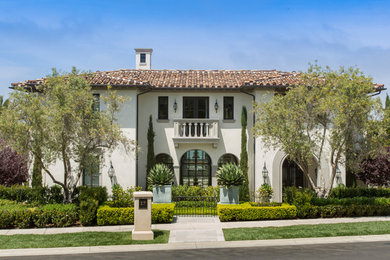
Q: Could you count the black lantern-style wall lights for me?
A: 5